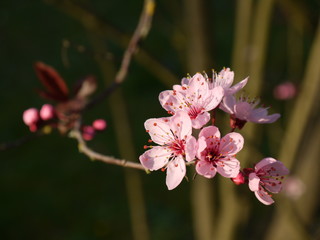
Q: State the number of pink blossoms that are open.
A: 6